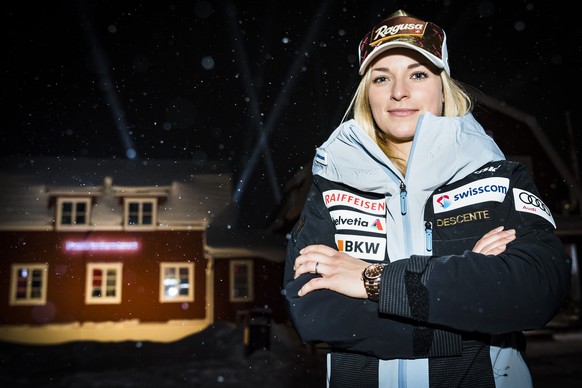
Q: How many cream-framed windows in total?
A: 6